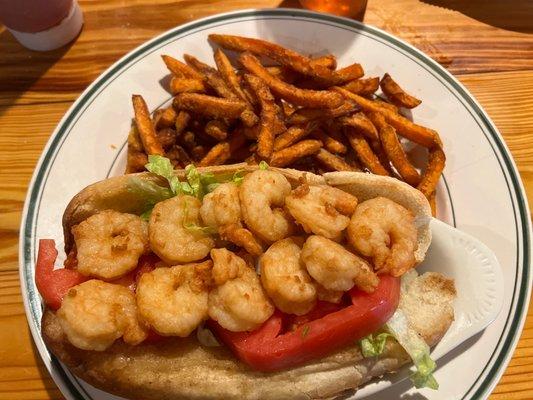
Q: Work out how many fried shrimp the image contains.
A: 11